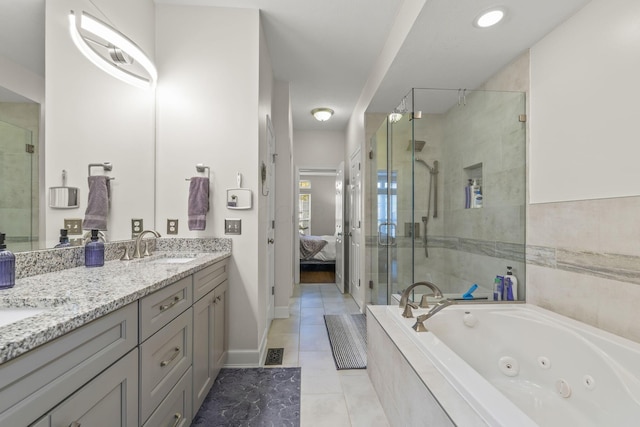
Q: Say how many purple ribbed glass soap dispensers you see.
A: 2